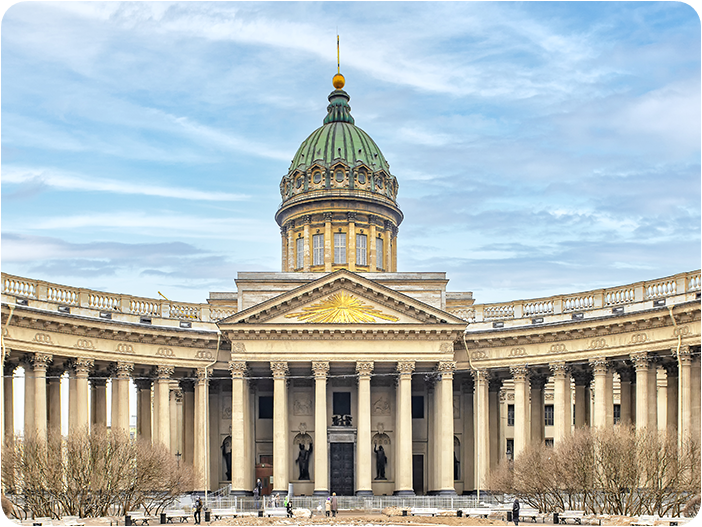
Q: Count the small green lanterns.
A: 1